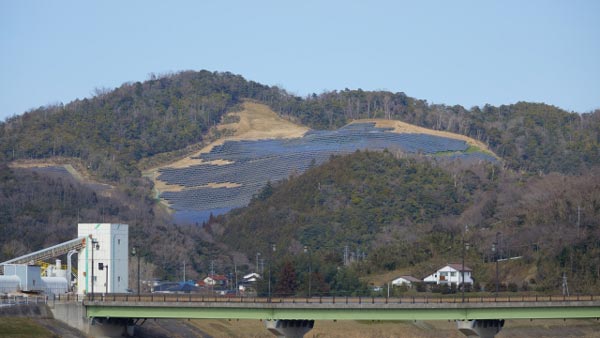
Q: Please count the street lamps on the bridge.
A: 6